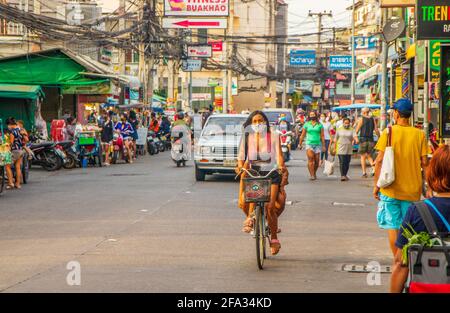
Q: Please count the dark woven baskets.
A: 1